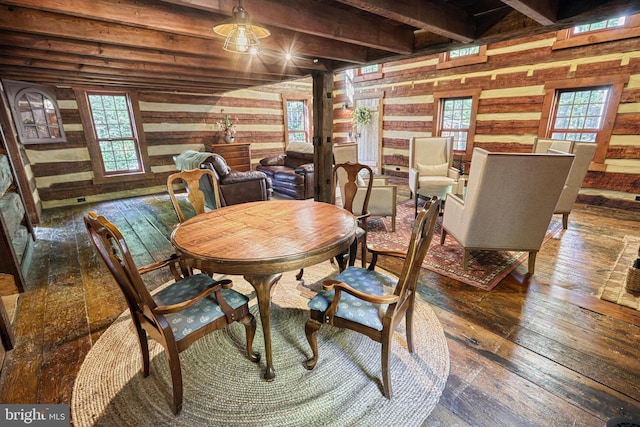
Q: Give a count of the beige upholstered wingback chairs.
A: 4